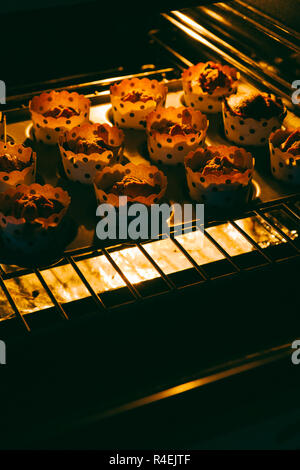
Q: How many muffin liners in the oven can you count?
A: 11